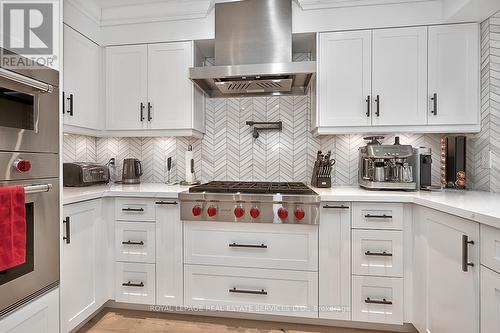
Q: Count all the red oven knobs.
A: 7